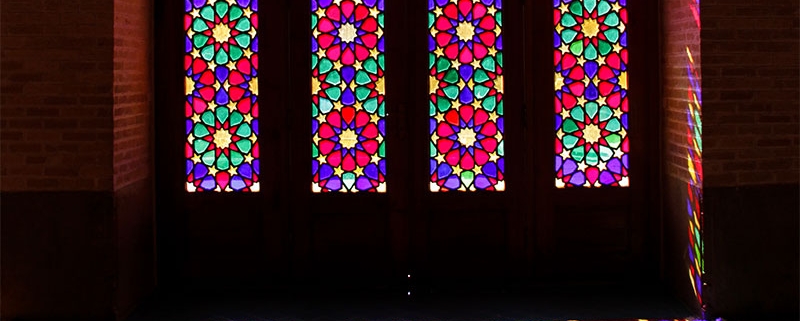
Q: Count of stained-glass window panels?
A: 4